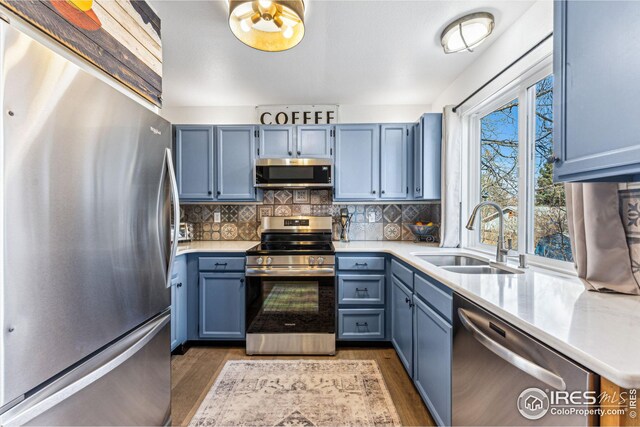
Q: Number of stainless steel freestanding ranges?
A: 1